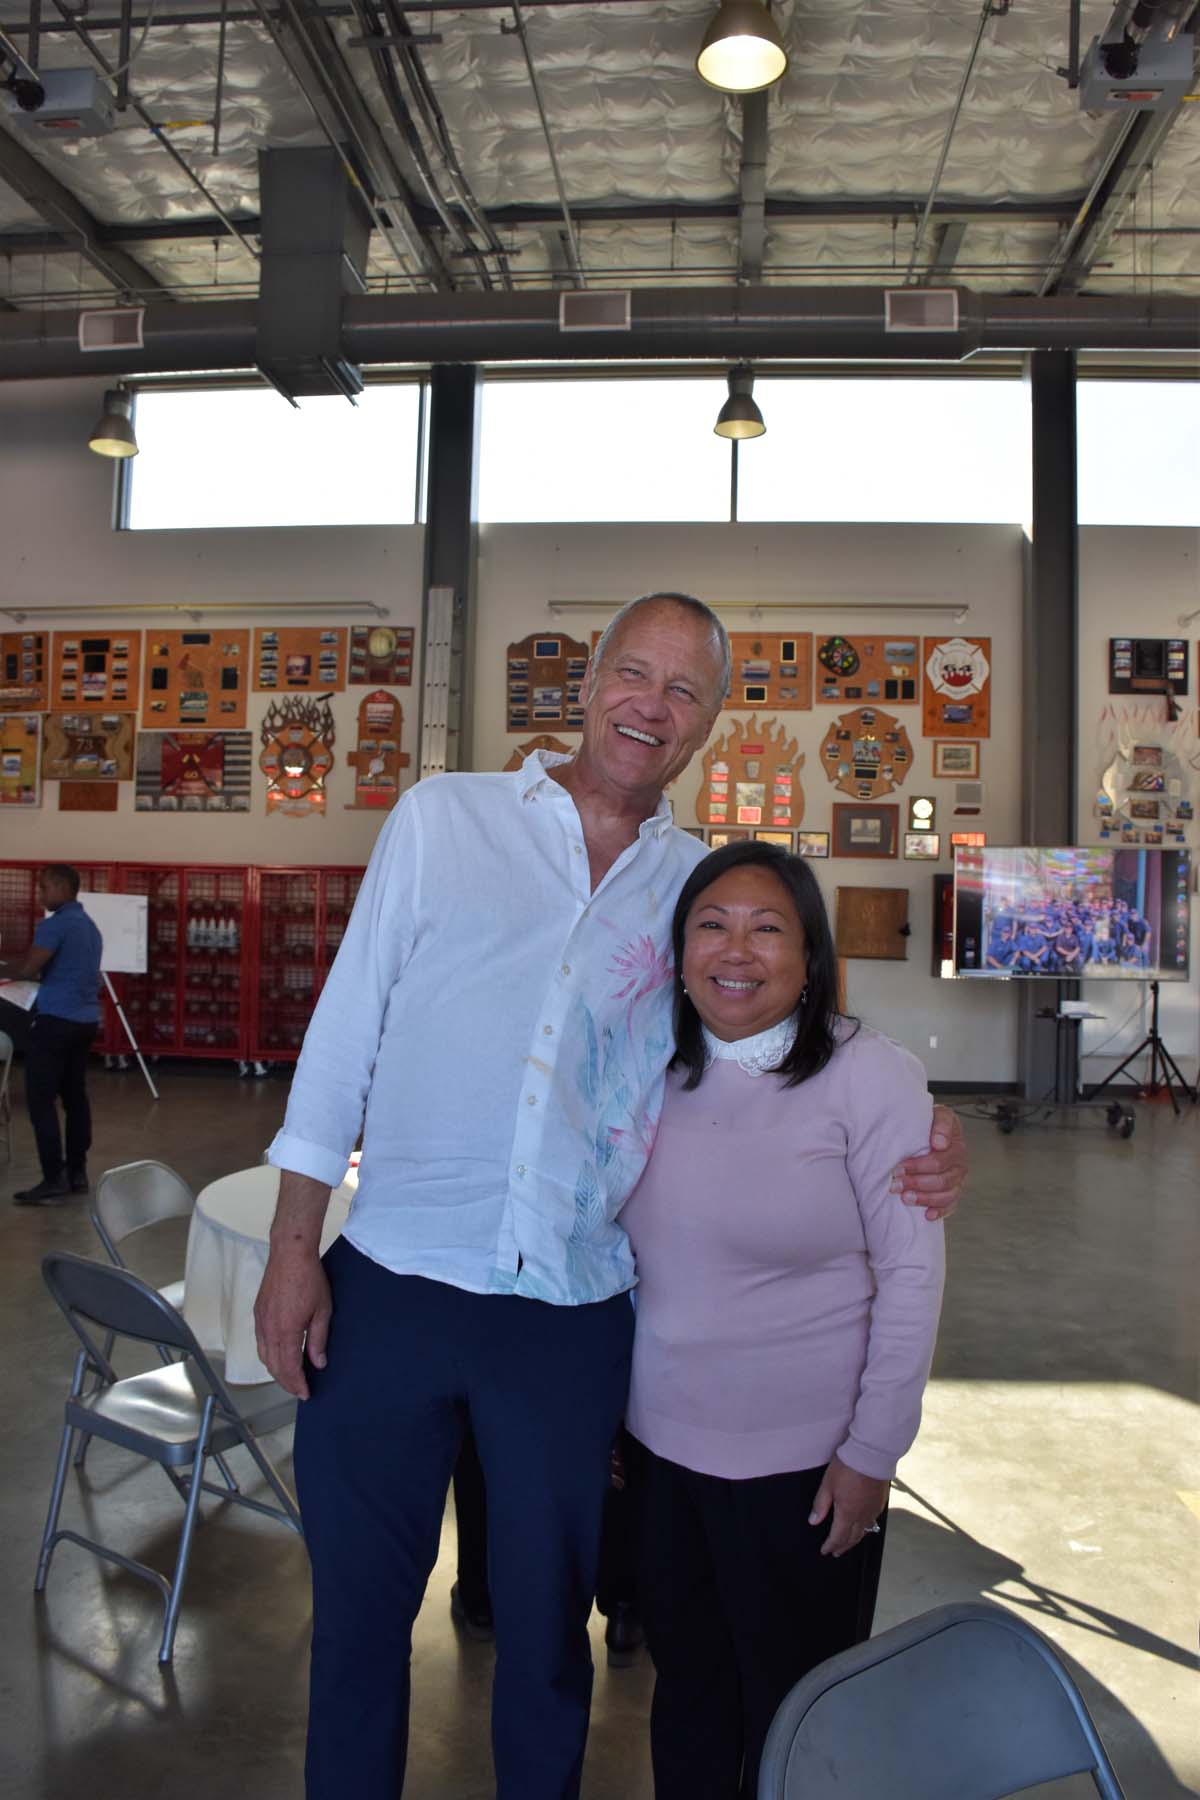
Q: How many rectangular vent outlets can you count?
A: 3